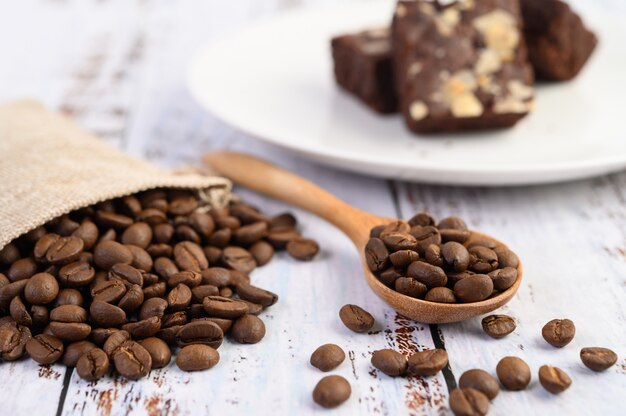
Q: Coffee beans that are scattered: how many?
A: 12